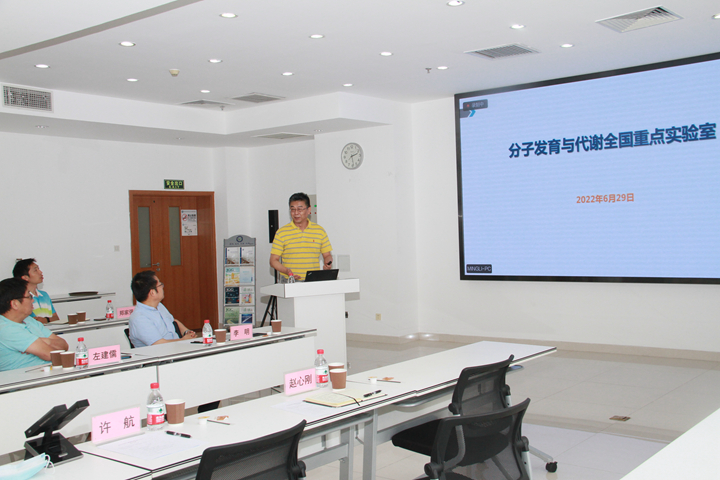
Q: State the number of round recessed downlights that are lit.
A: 15